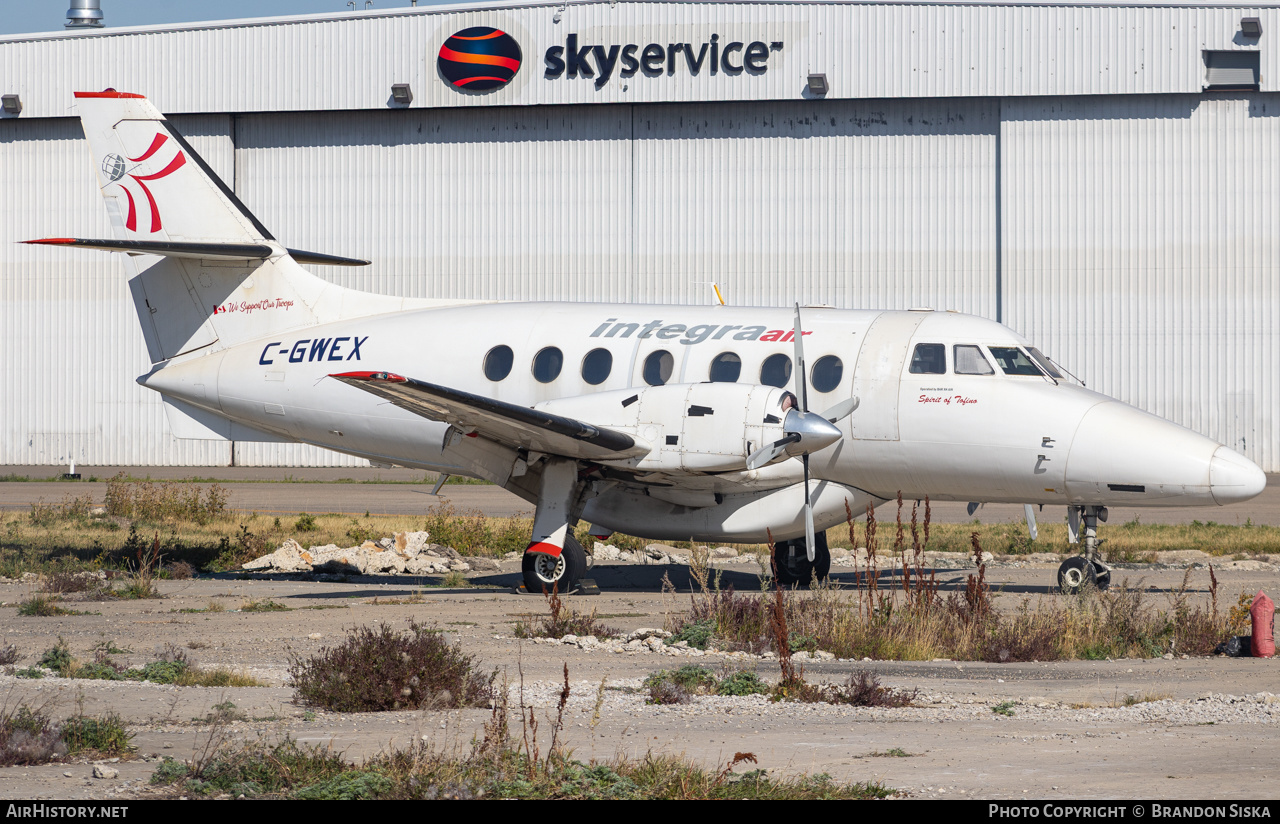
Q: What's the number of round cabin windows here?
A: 7